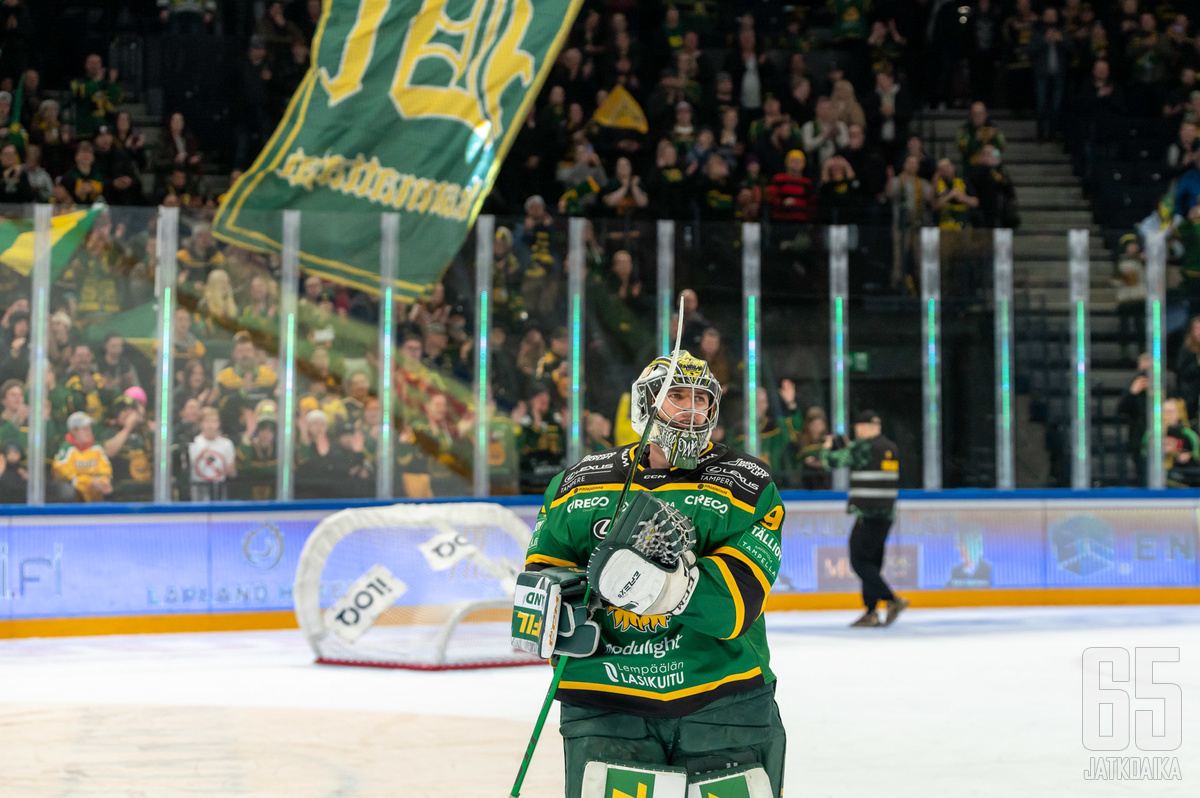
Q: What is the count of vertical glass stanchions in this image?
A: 13